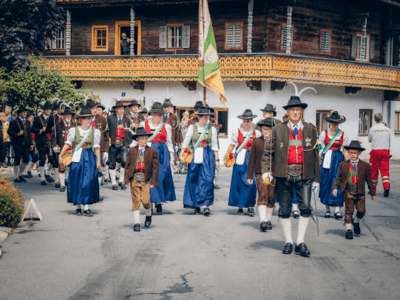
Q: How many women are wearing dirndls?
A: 5